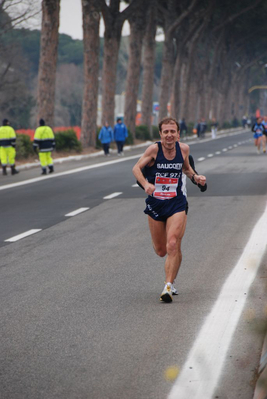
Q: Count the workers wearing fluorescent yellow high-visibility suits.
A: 2